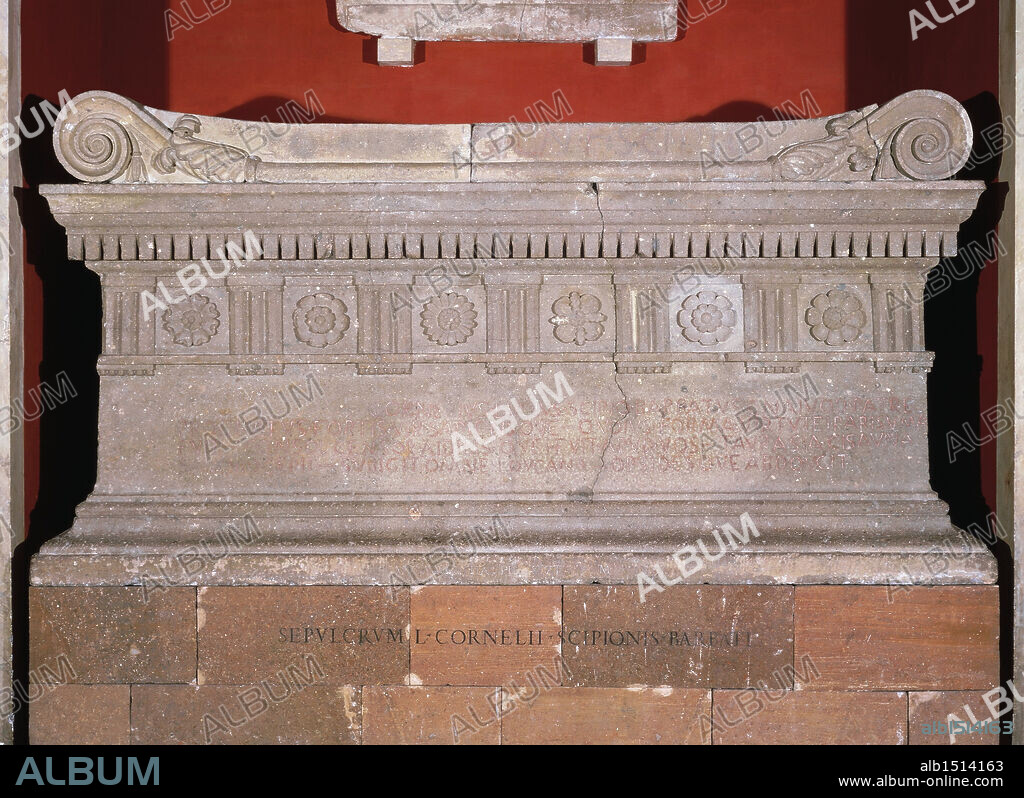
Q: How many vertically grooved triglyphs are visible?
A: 7